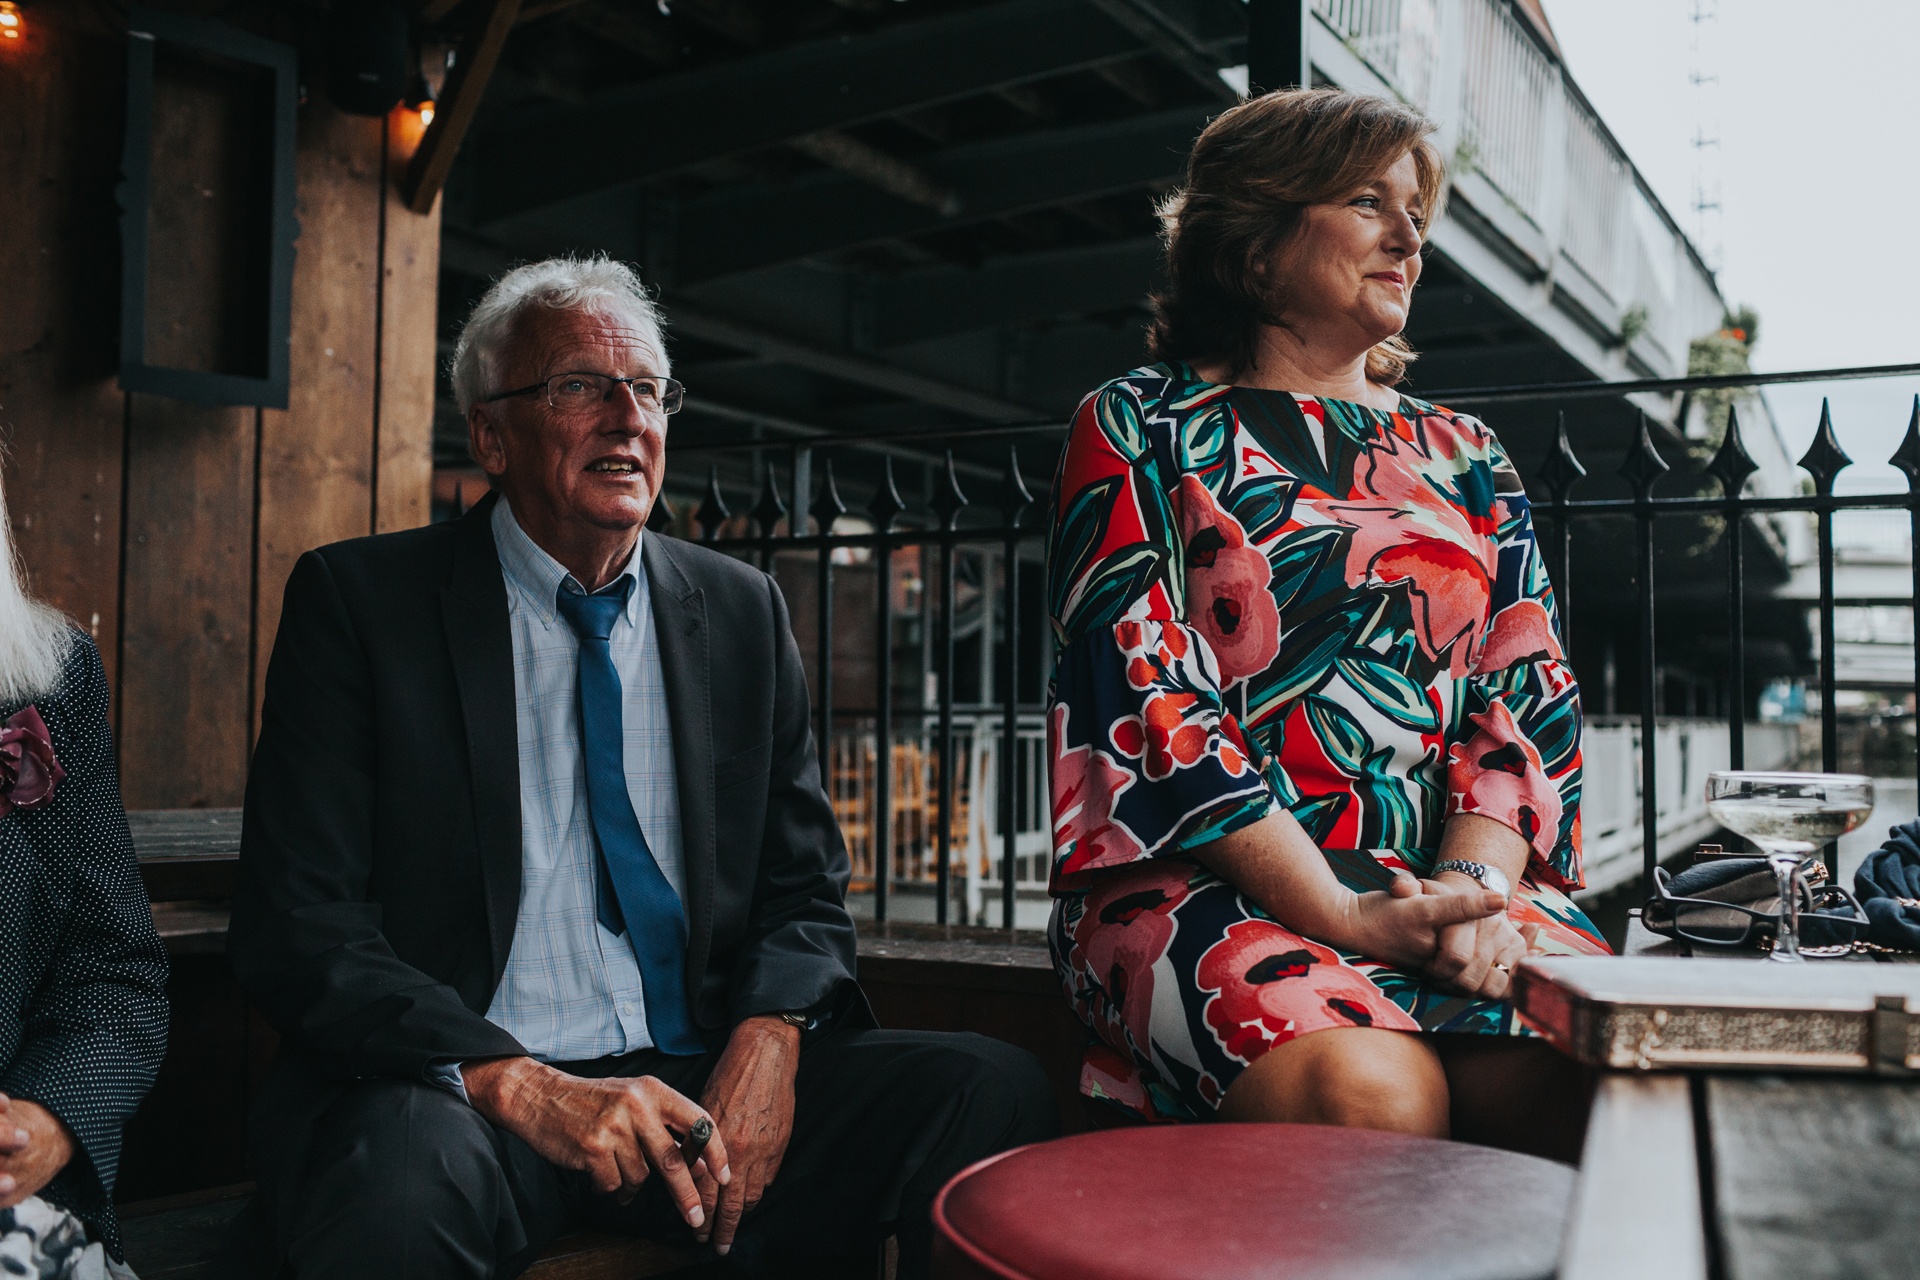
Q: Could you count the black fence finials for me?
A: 13